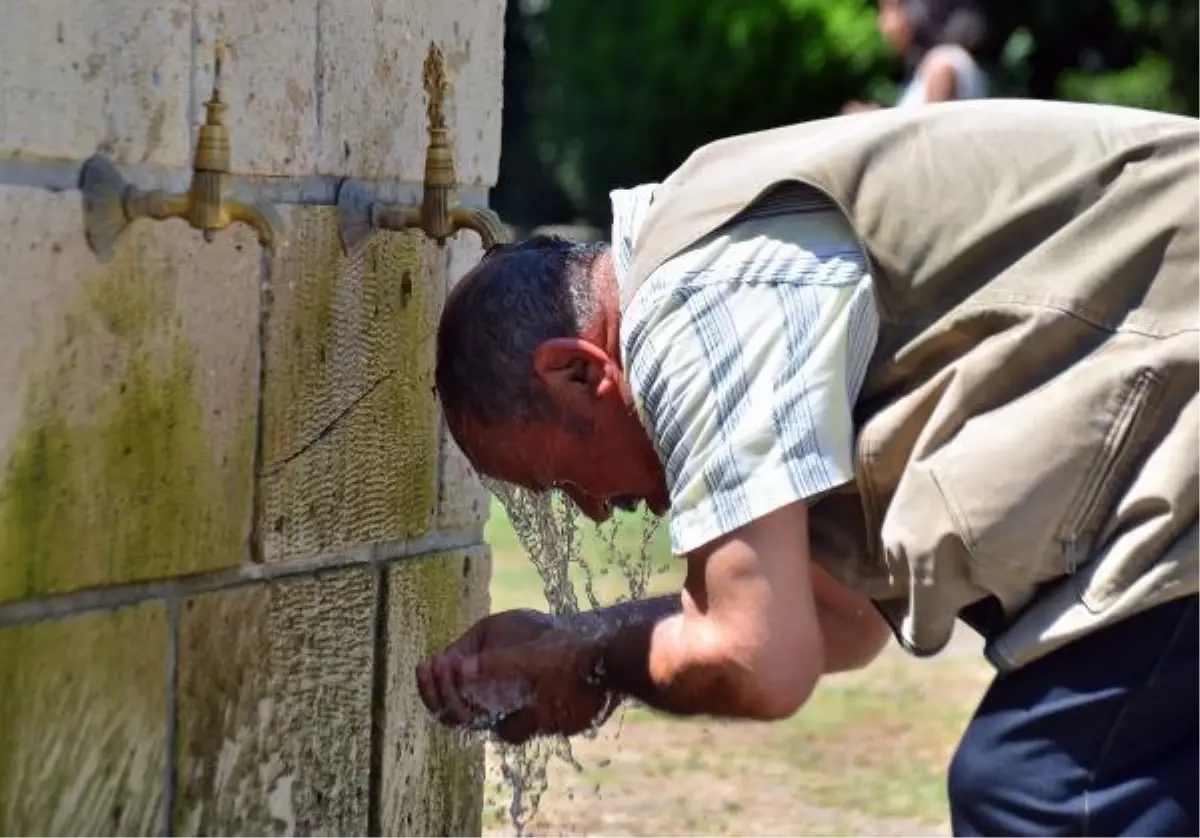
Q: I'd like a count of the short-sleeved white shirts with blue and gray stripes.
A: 1